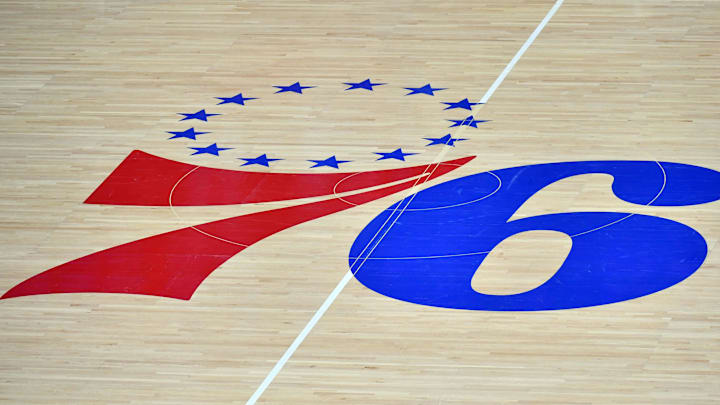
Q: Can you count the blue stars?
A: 13